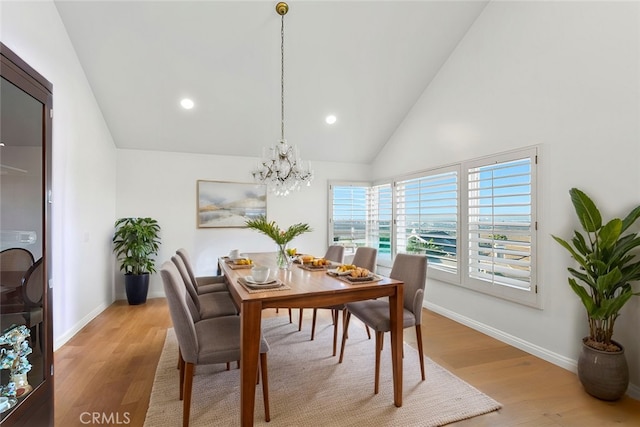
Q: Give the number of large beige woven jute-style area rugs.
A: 1